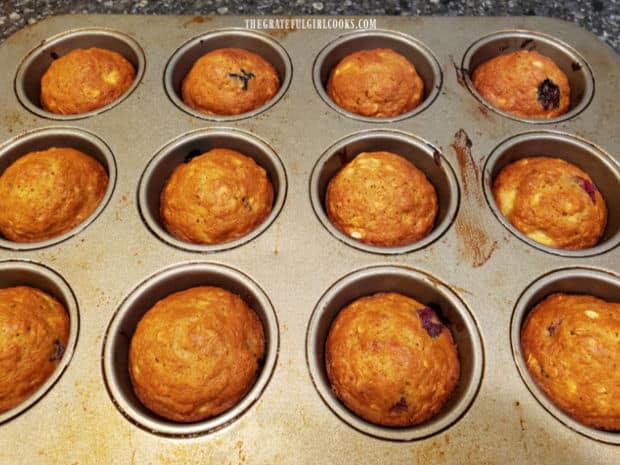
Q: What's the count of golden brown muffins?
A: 12